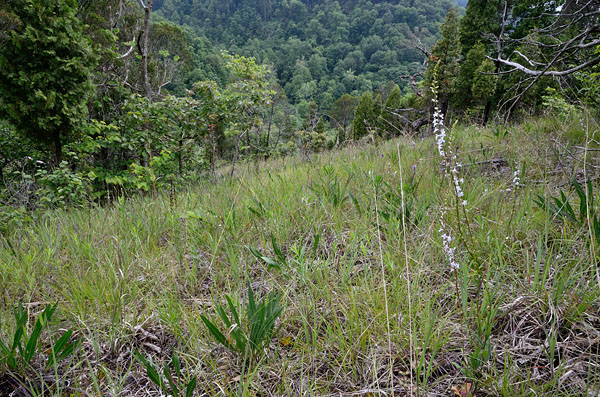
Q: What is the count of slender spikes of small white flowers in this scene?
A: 4